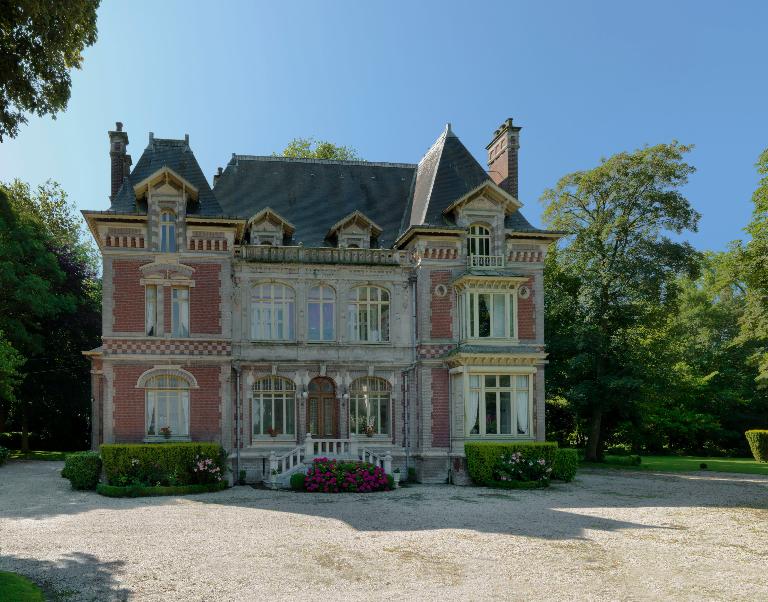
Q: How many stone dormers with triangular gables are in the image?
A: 4